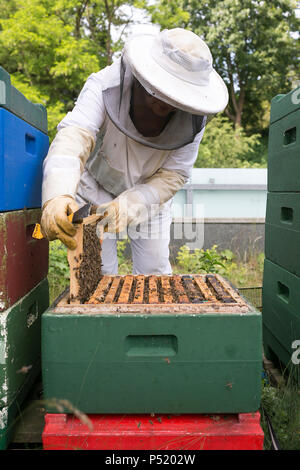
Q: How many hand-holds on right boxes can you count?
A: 3